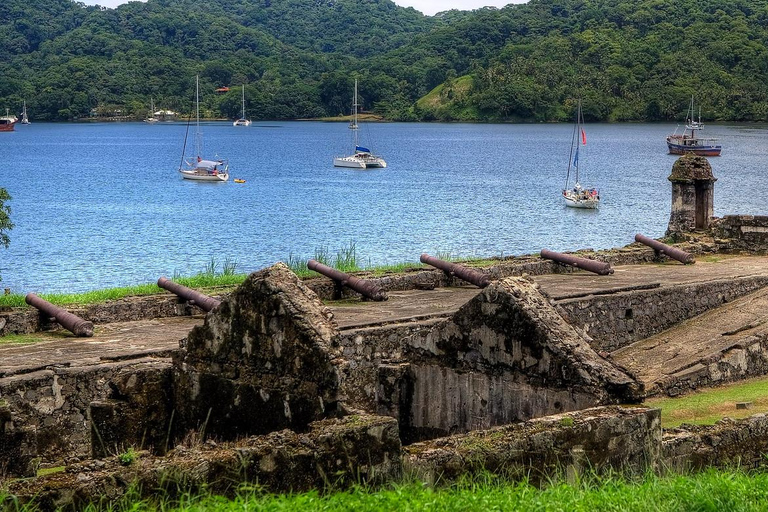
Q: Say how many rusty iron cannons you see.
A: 6